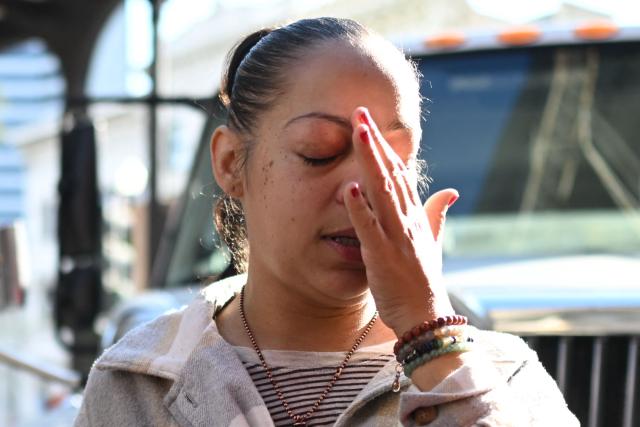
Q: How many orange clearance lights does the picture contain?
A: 3